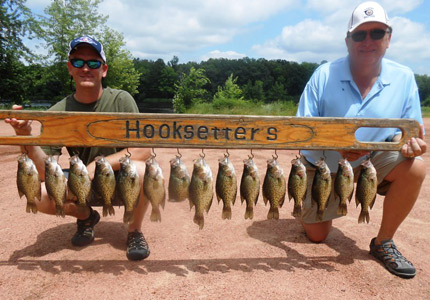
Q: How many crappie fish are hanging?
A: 15